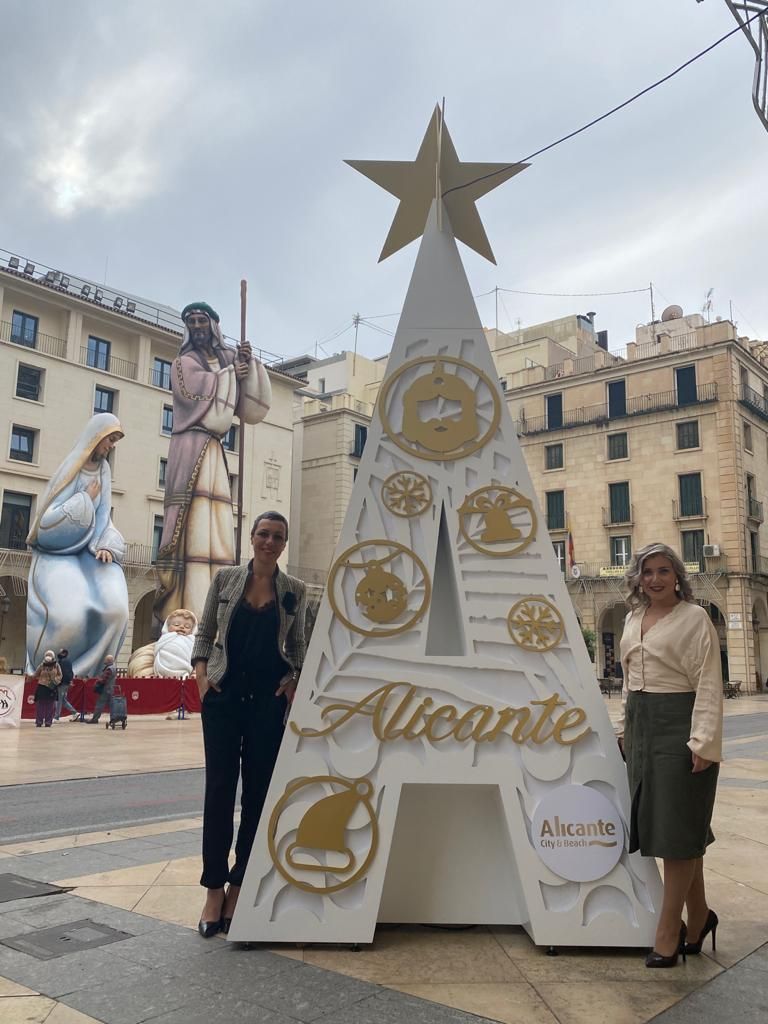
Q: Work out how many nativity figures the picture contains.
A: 3